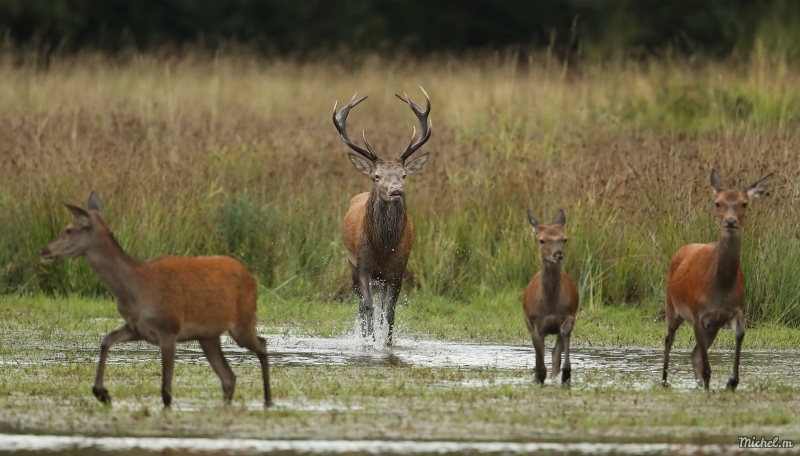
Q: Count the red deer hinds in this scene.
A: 3